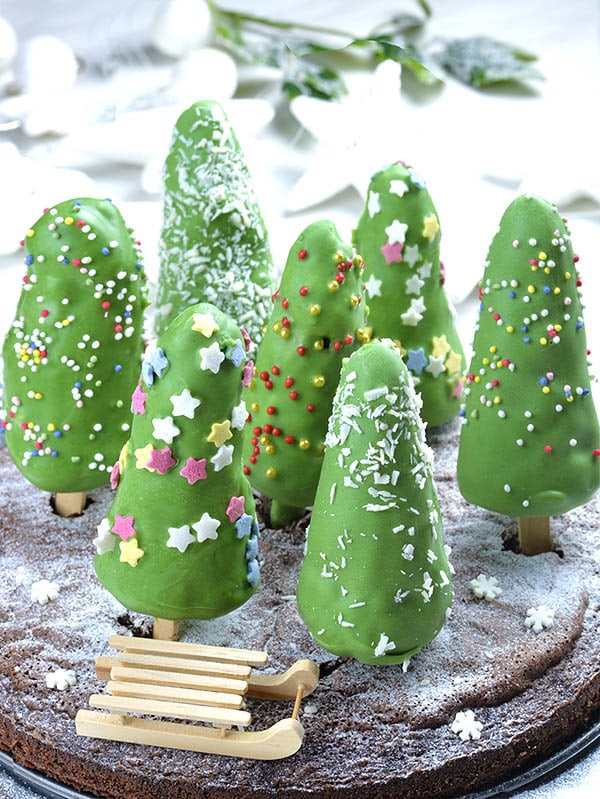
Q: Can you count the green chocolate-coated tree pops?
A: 7